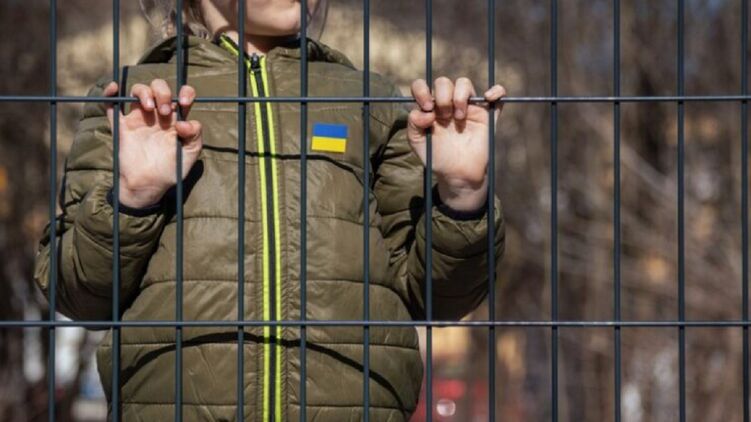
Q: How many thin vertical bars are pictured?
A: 12